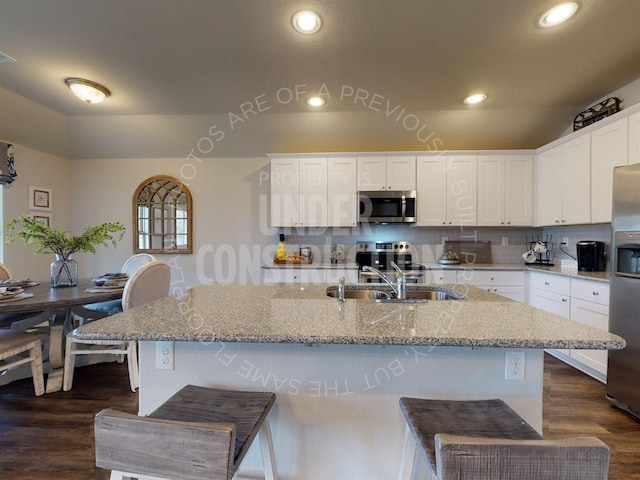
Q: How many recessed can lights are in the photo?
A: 4